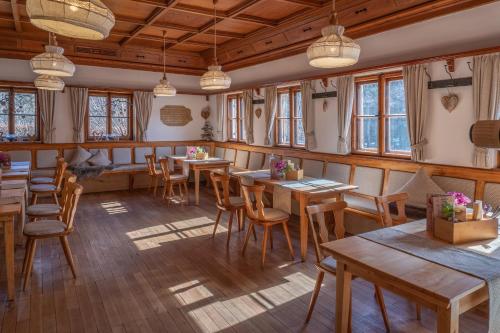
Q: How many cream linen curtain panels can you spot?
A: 10